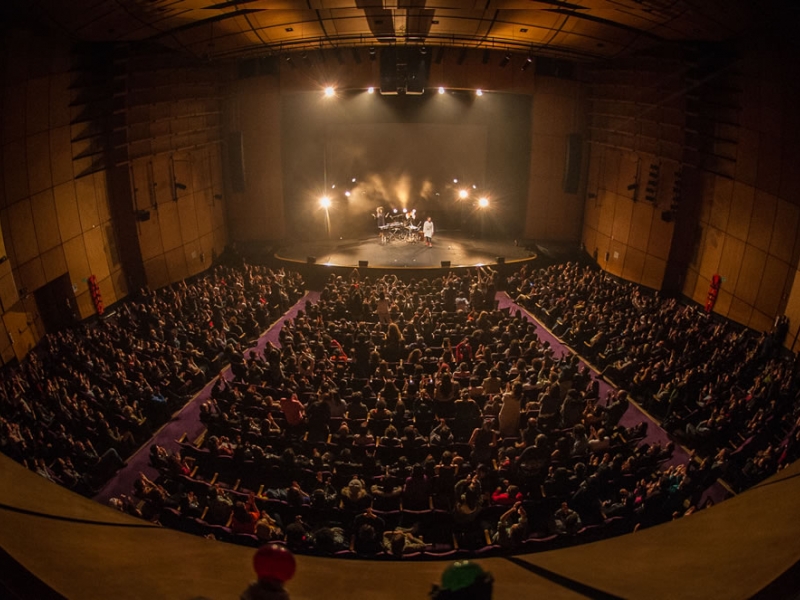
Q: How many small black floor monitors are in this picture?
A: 4